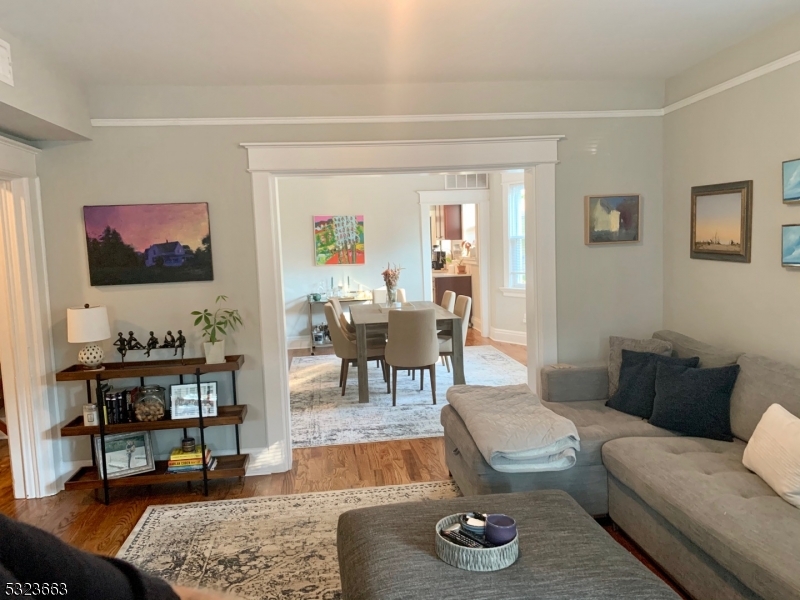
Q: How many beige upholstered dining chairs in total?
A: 6